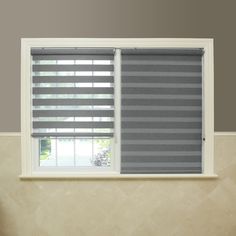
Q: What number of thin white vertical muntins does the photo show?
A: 3